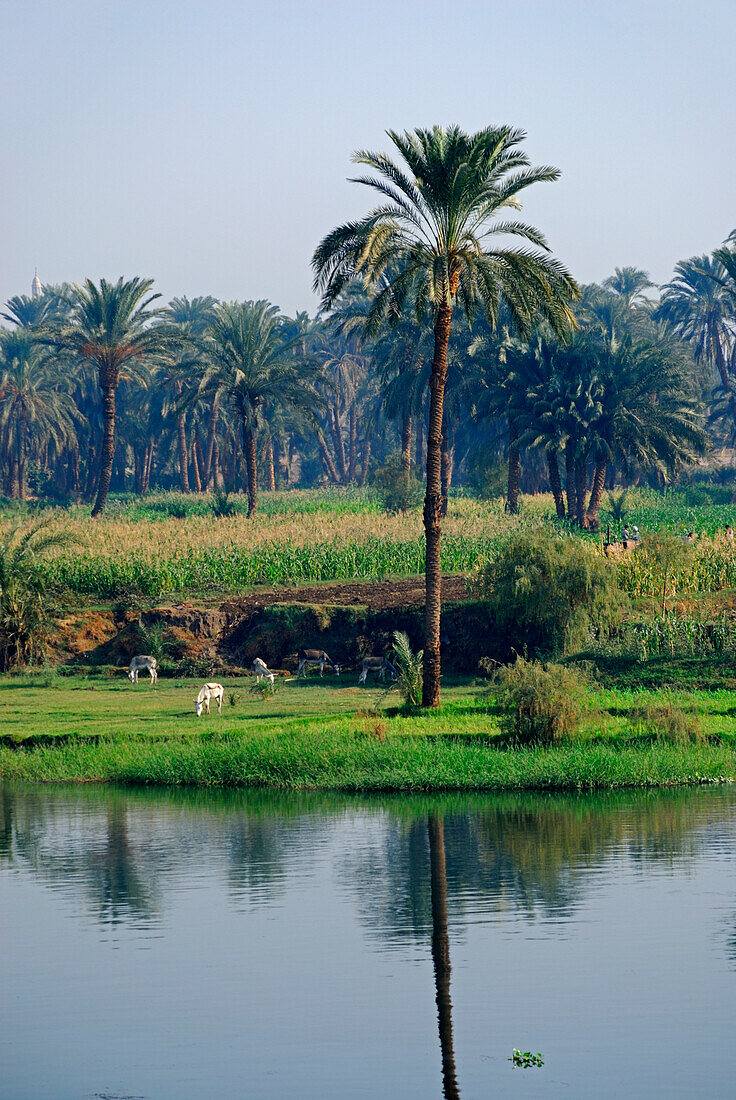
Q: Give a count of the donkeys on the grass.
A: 5